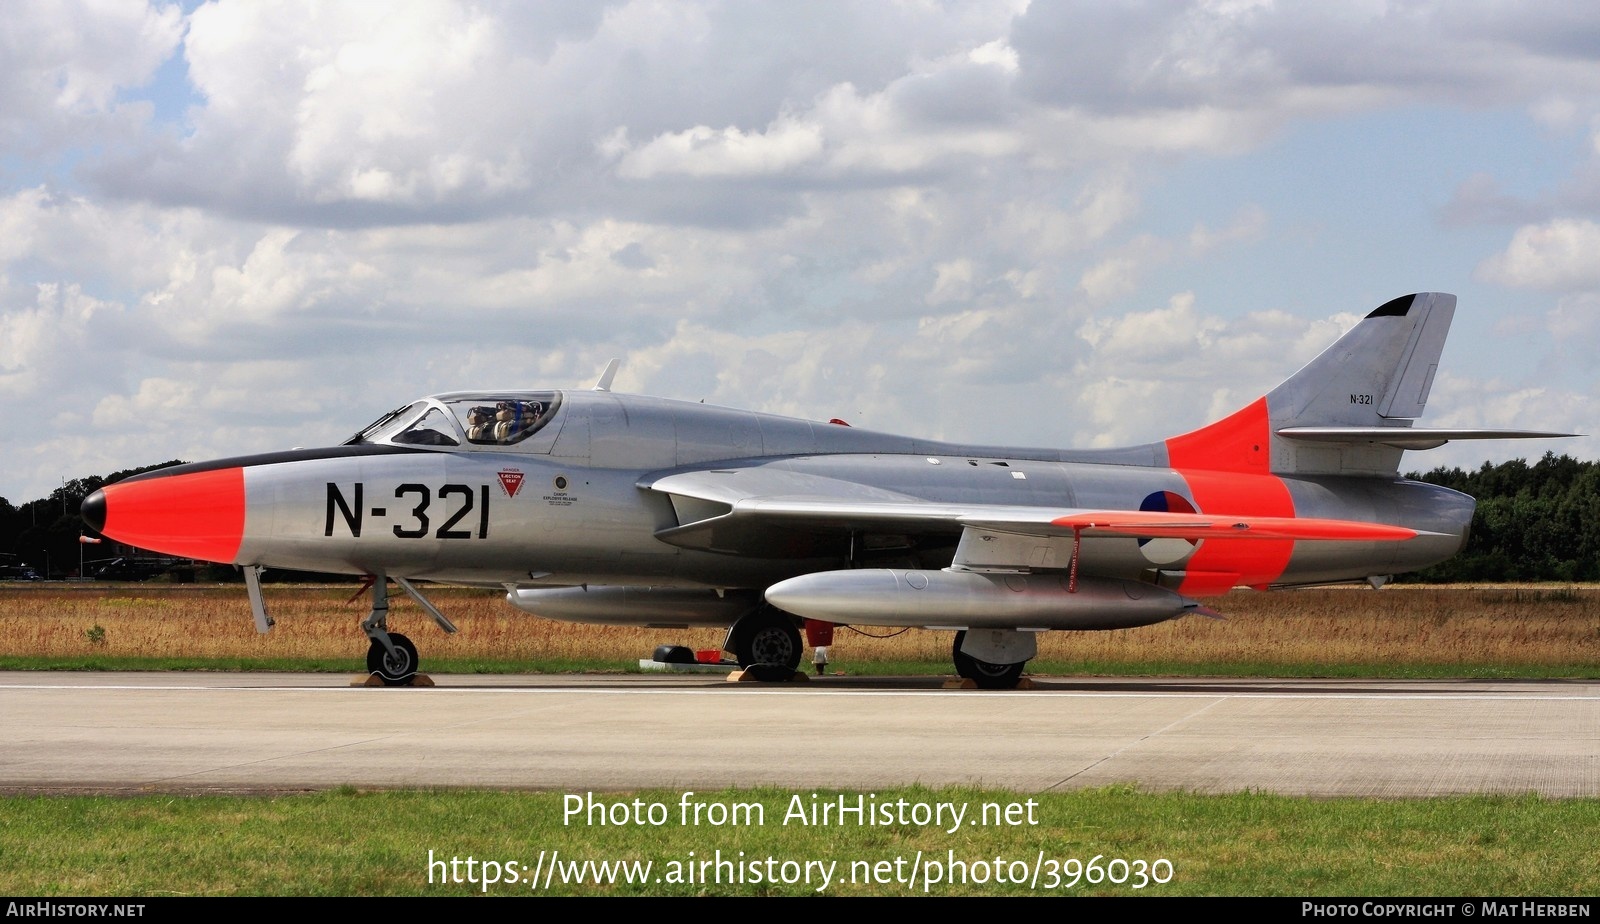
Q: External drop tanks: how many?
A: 2